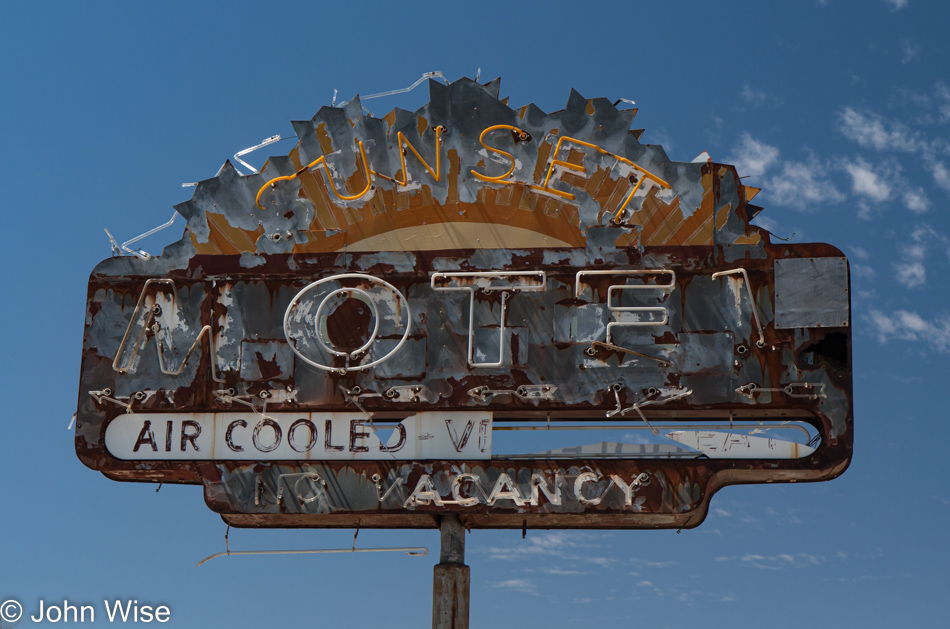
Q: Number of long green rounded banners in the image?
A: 0